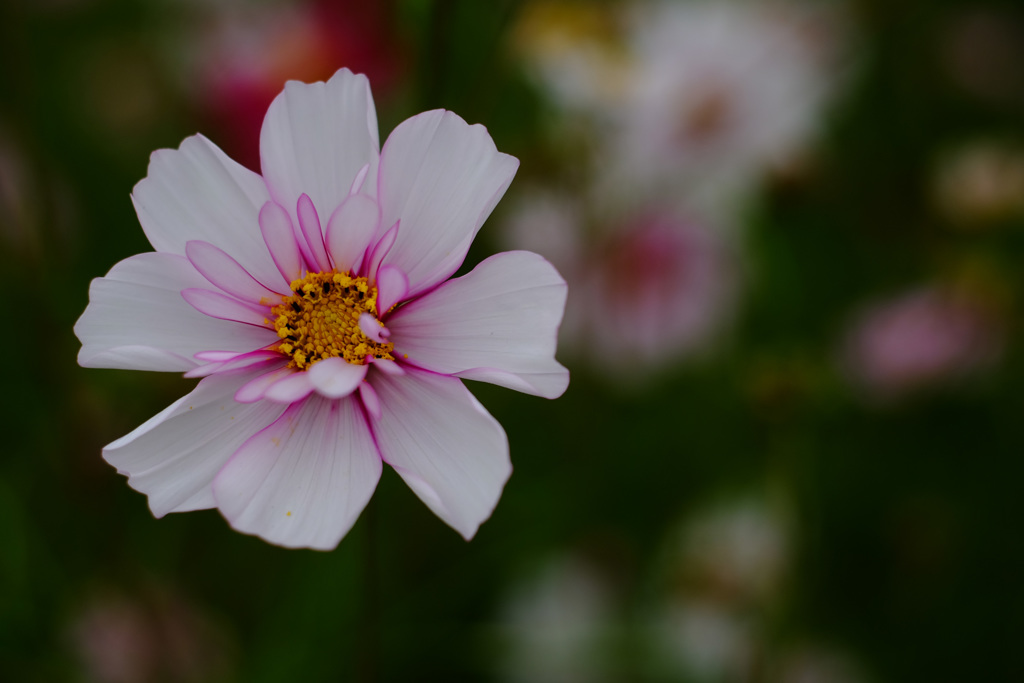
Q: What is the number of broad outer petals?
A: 8